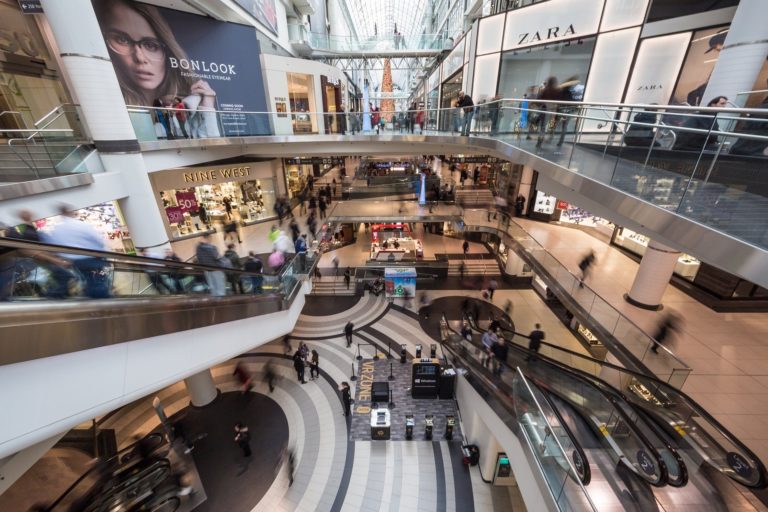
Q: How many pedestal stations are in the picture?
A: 6